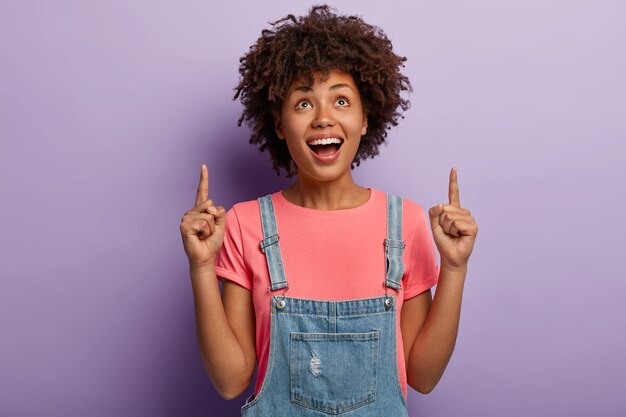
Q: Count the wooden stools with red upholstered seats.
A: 0